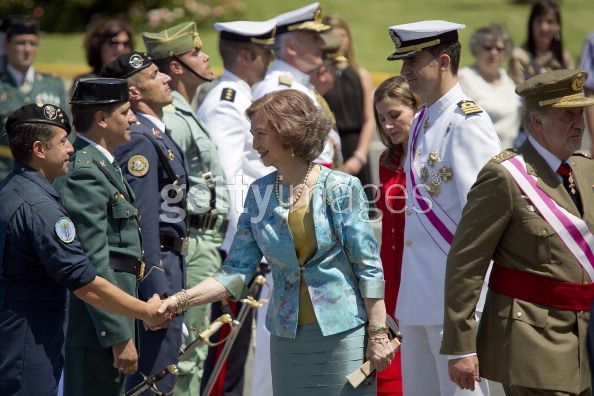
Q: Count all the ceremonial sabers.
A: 3